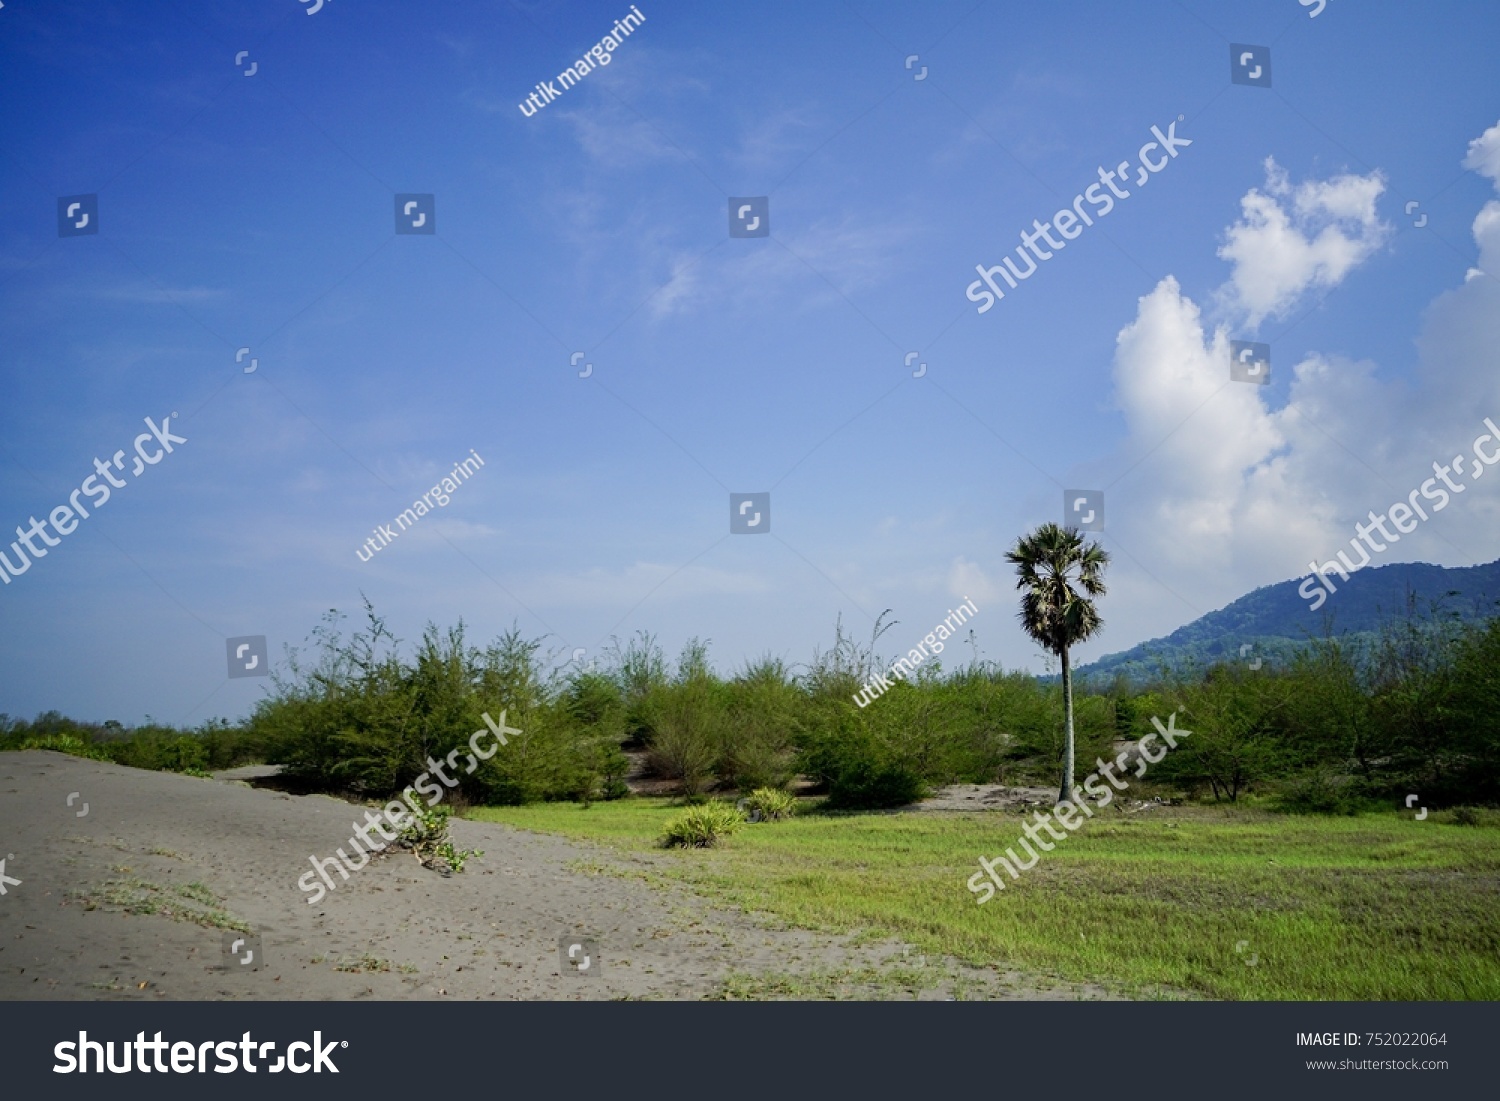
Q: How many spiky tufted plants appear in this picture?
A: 2